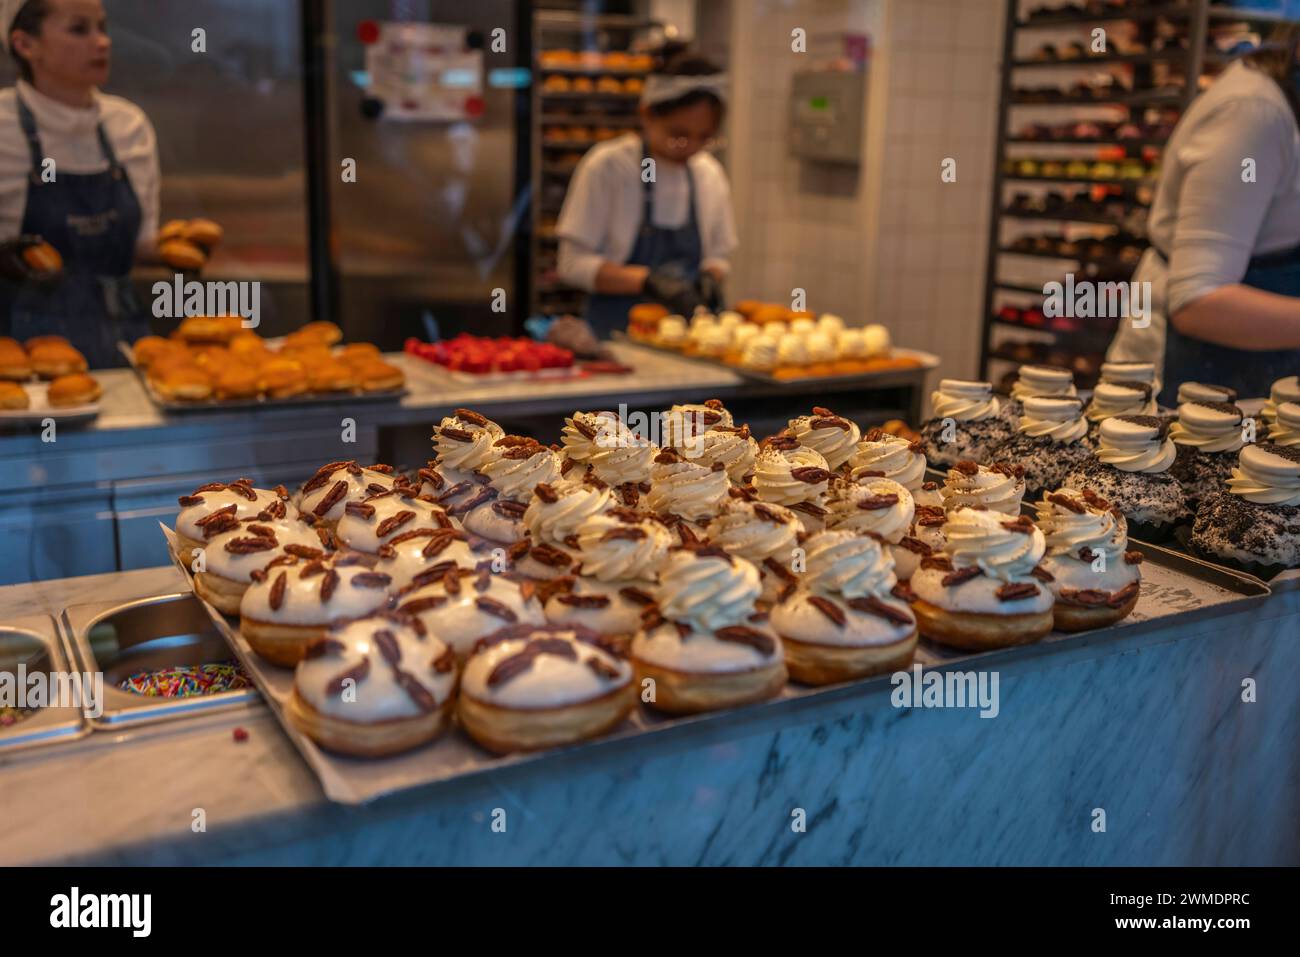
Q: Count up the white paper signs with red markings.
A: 1